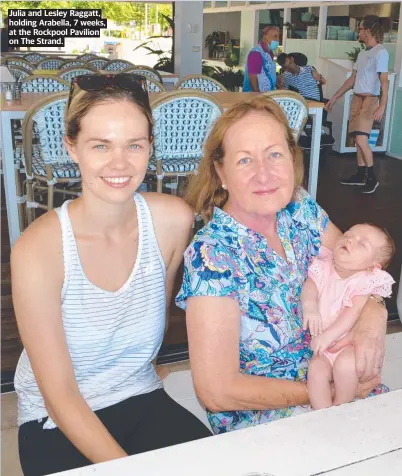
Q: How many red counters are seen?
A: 0